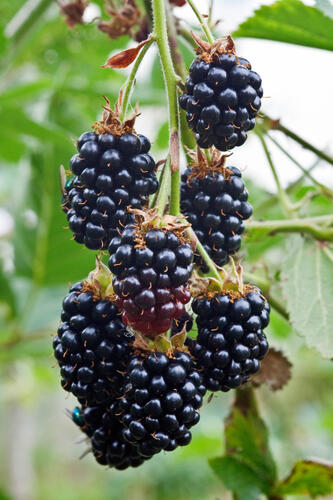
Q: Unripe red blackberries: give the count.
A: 1